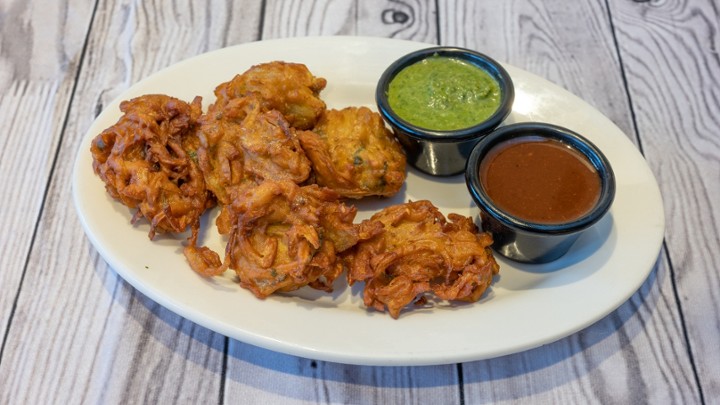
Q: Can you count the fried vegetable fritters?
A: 6